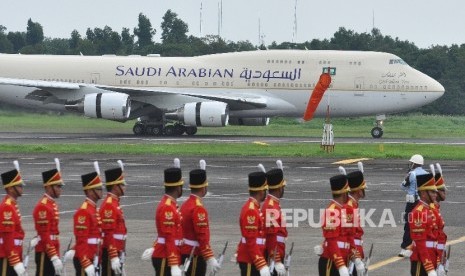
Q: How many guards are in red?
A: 12